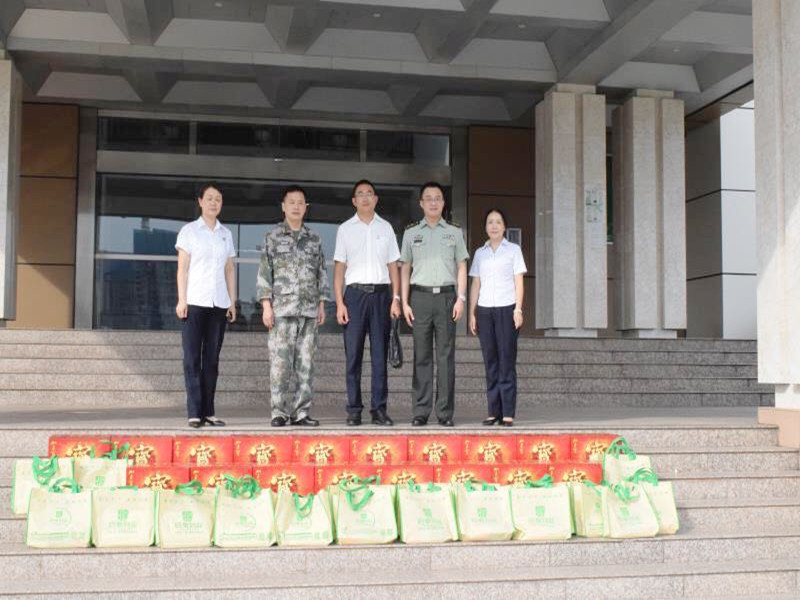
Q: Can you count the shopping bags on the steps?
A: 15